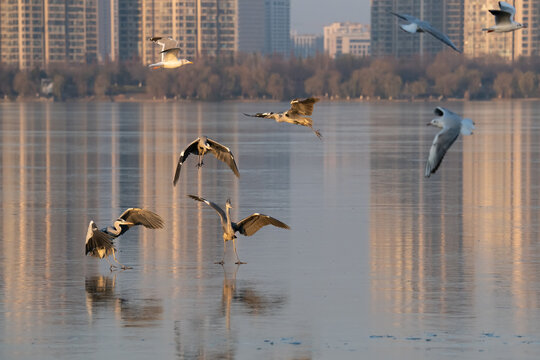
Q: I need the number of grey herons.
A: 4